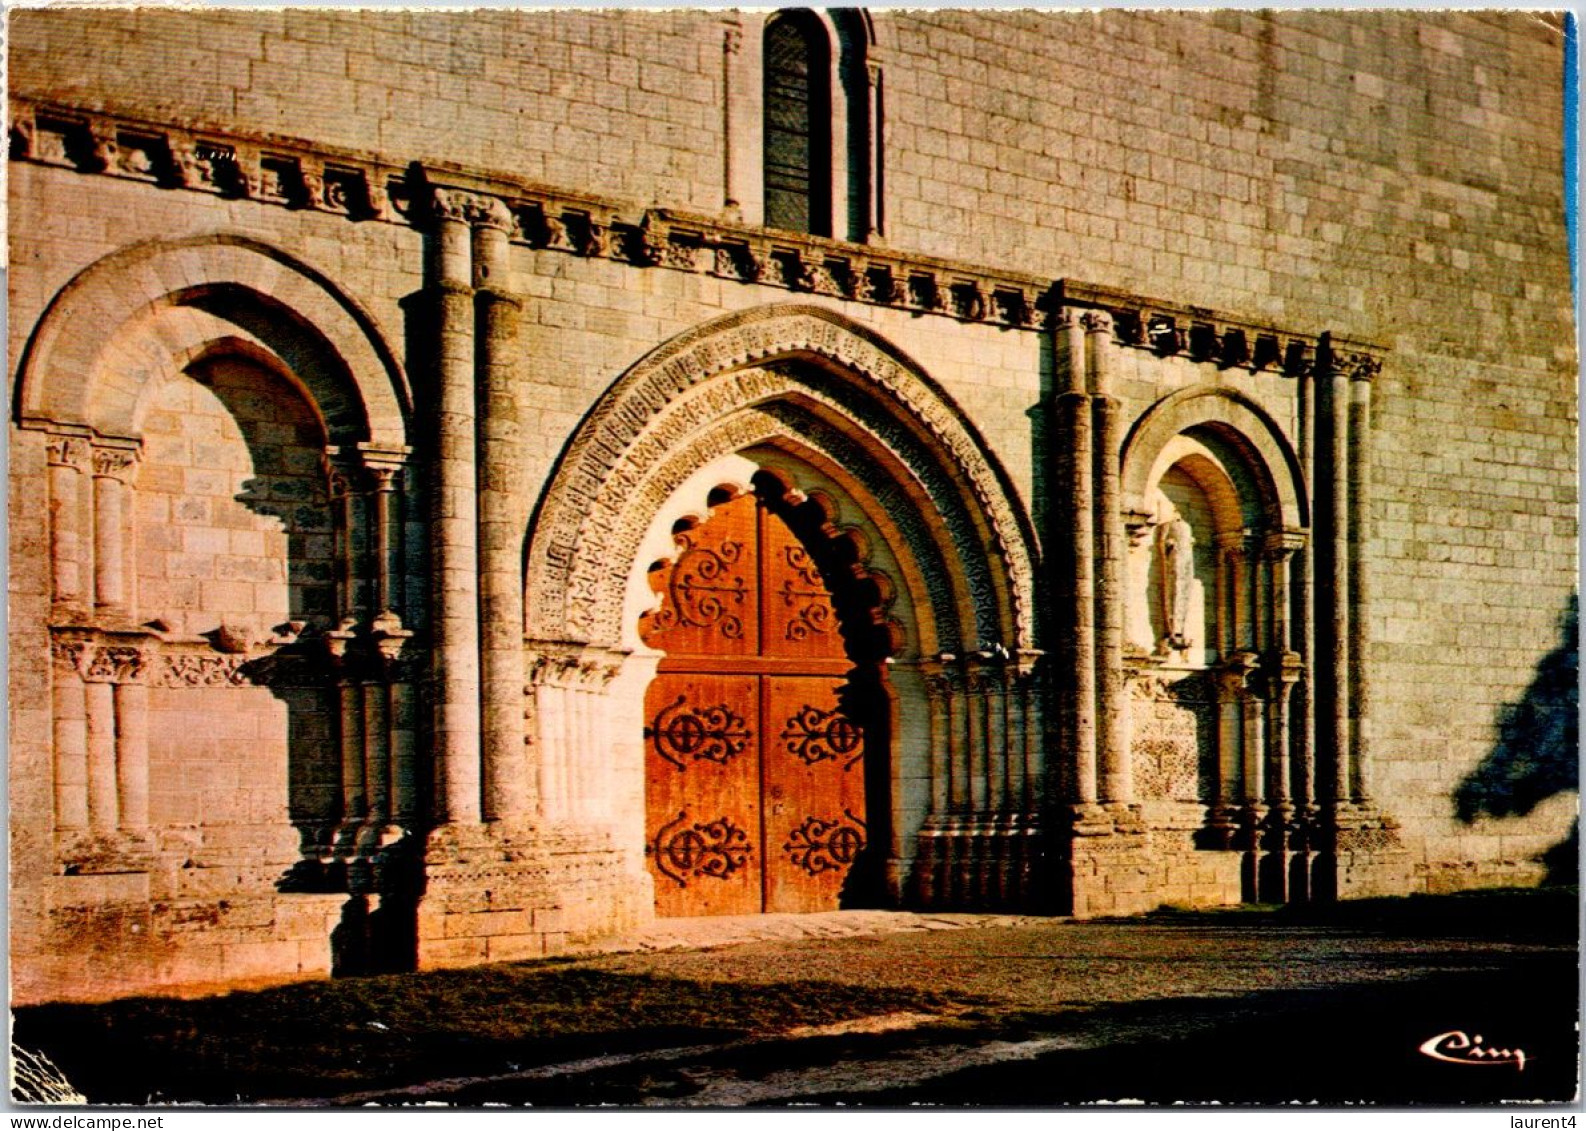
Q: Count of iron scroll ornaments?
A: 6